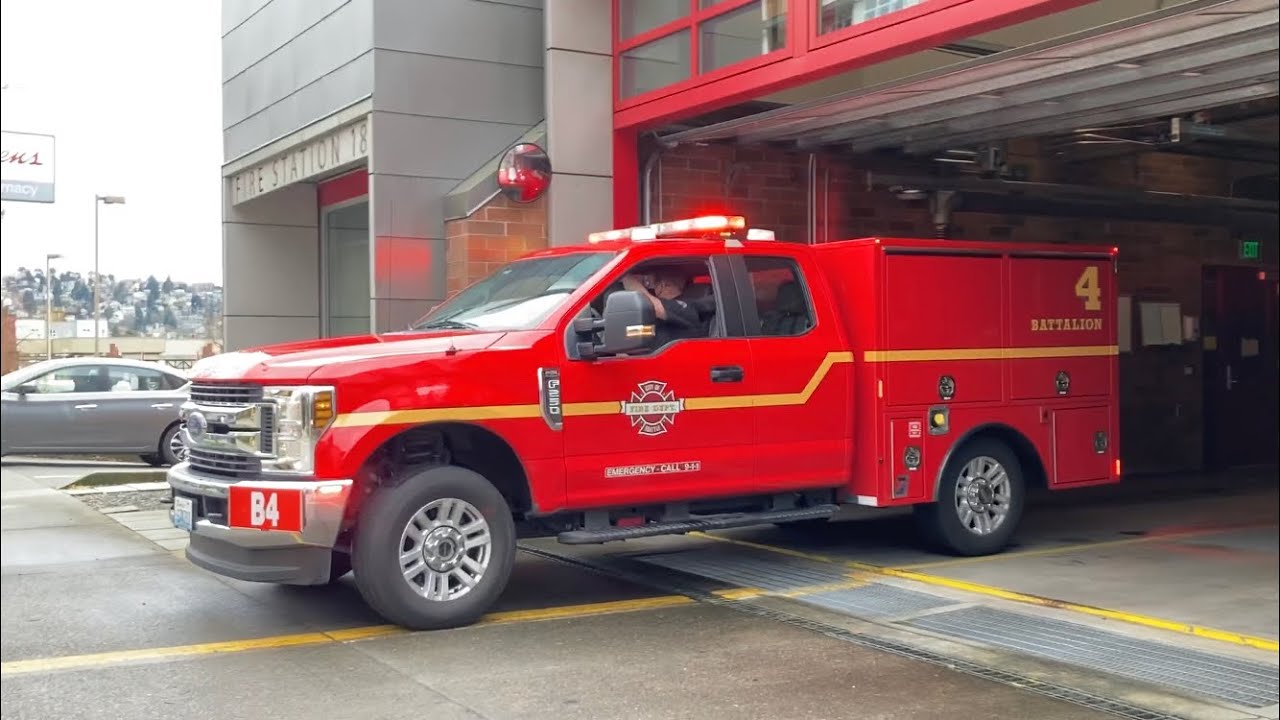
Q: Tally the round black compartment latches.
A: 4